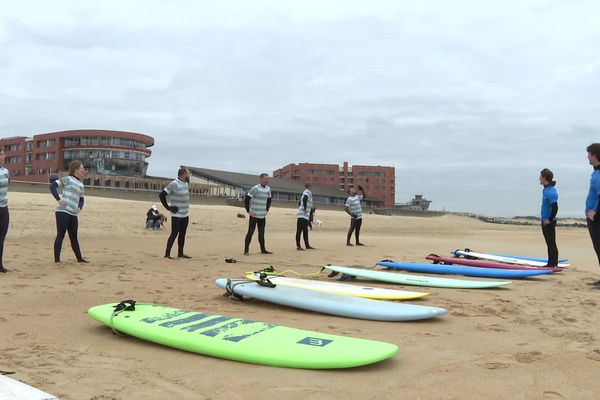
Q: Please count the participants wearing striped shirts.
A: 6